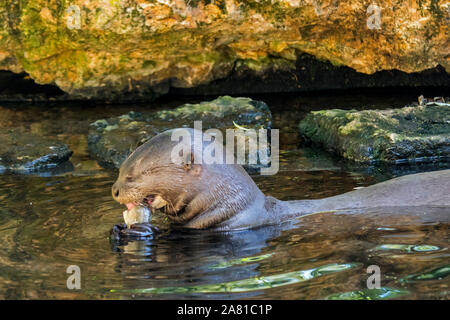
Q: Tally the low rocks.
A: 3